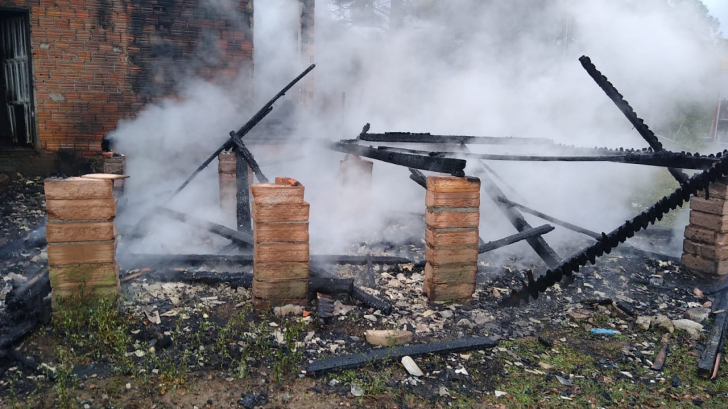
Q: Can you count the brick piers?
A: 7